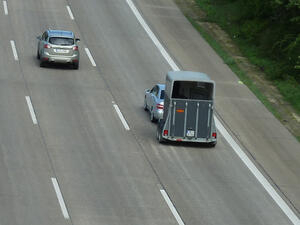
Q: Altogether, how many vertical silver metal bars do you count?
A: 4